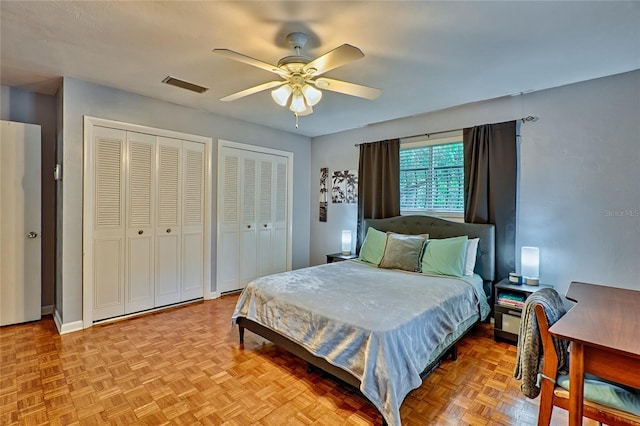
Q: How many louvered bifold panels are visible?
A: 8